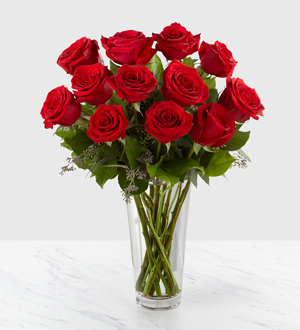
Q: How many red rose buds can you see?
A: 12